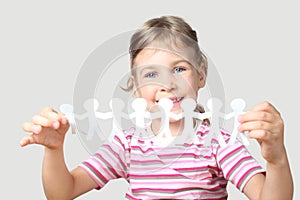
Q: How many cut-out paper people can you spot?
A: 8